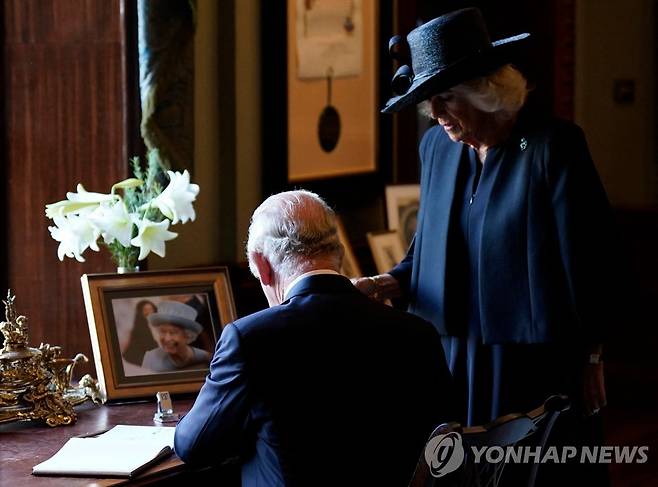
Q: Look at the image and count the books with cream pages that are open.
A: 1